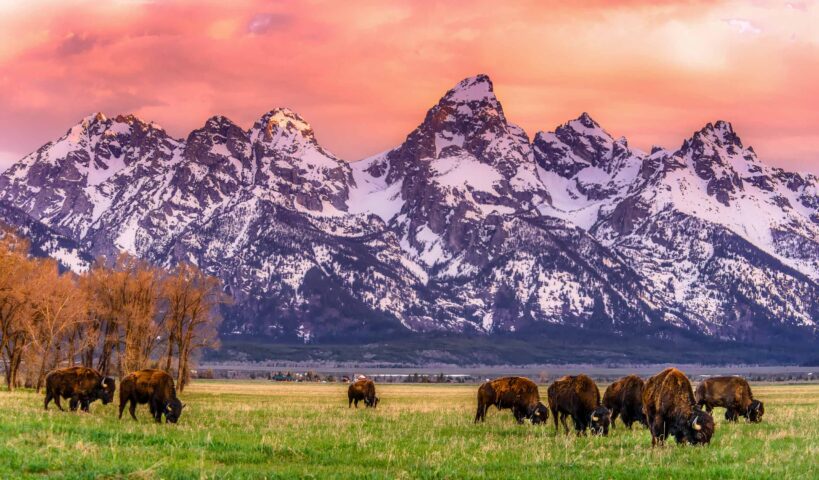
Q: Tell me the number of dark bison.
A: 8